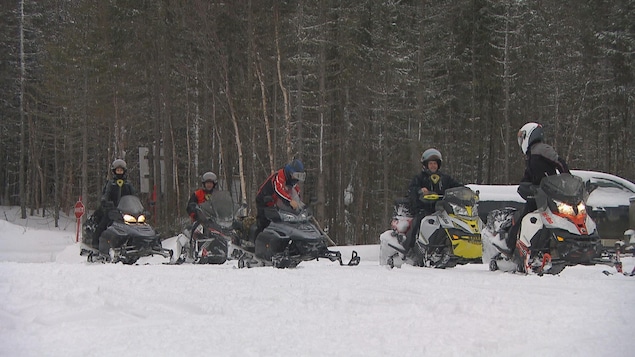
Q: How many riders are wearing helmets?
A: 5